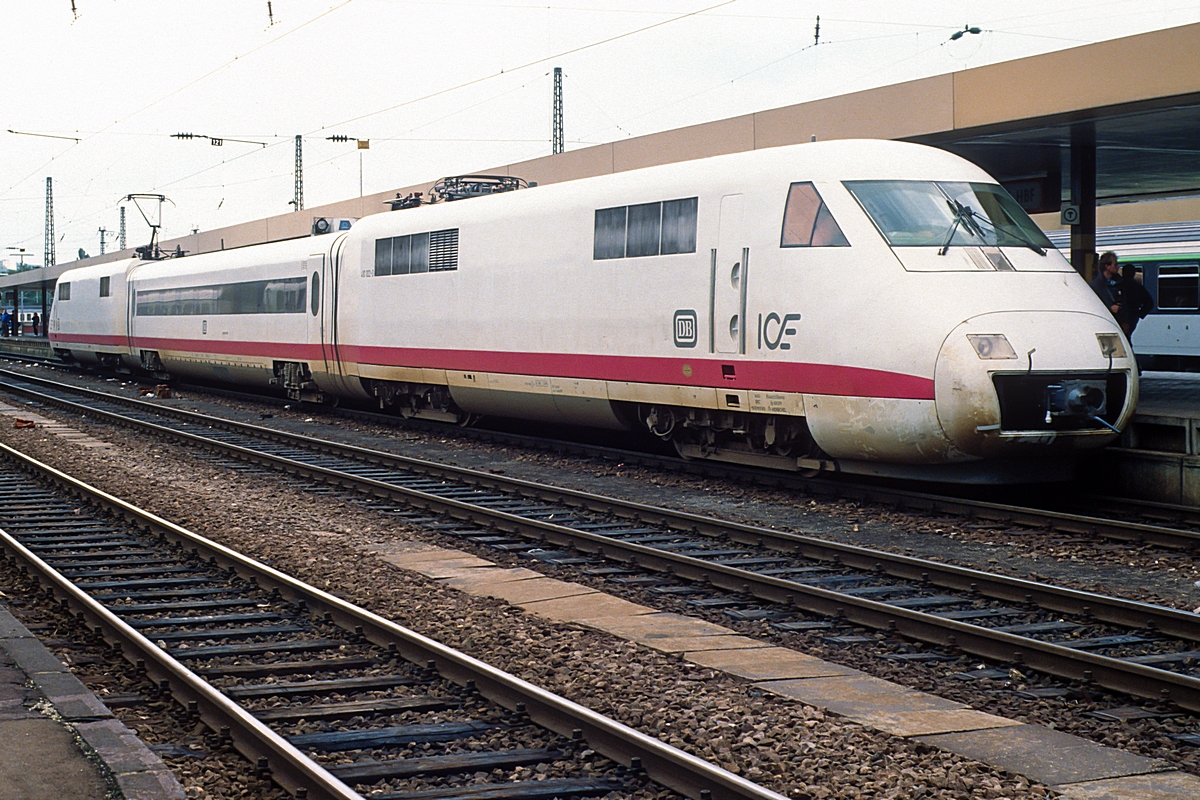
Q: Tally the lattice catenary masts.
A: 5